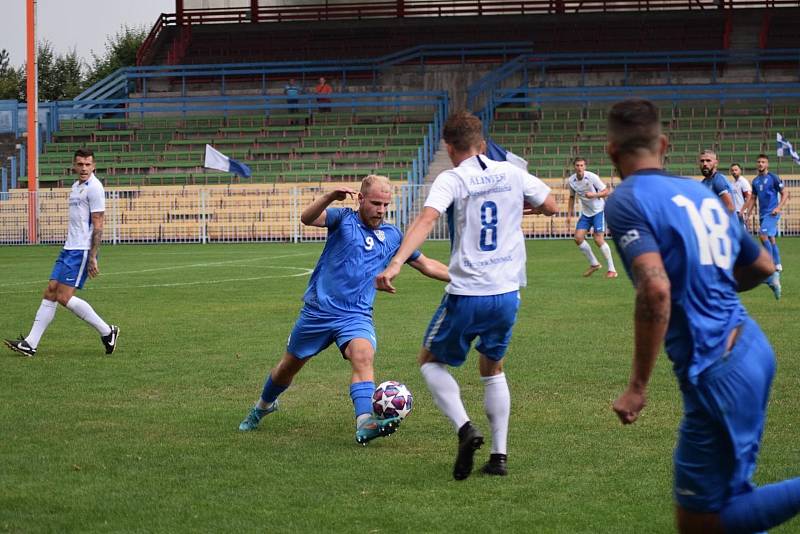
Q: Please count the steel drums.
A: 0